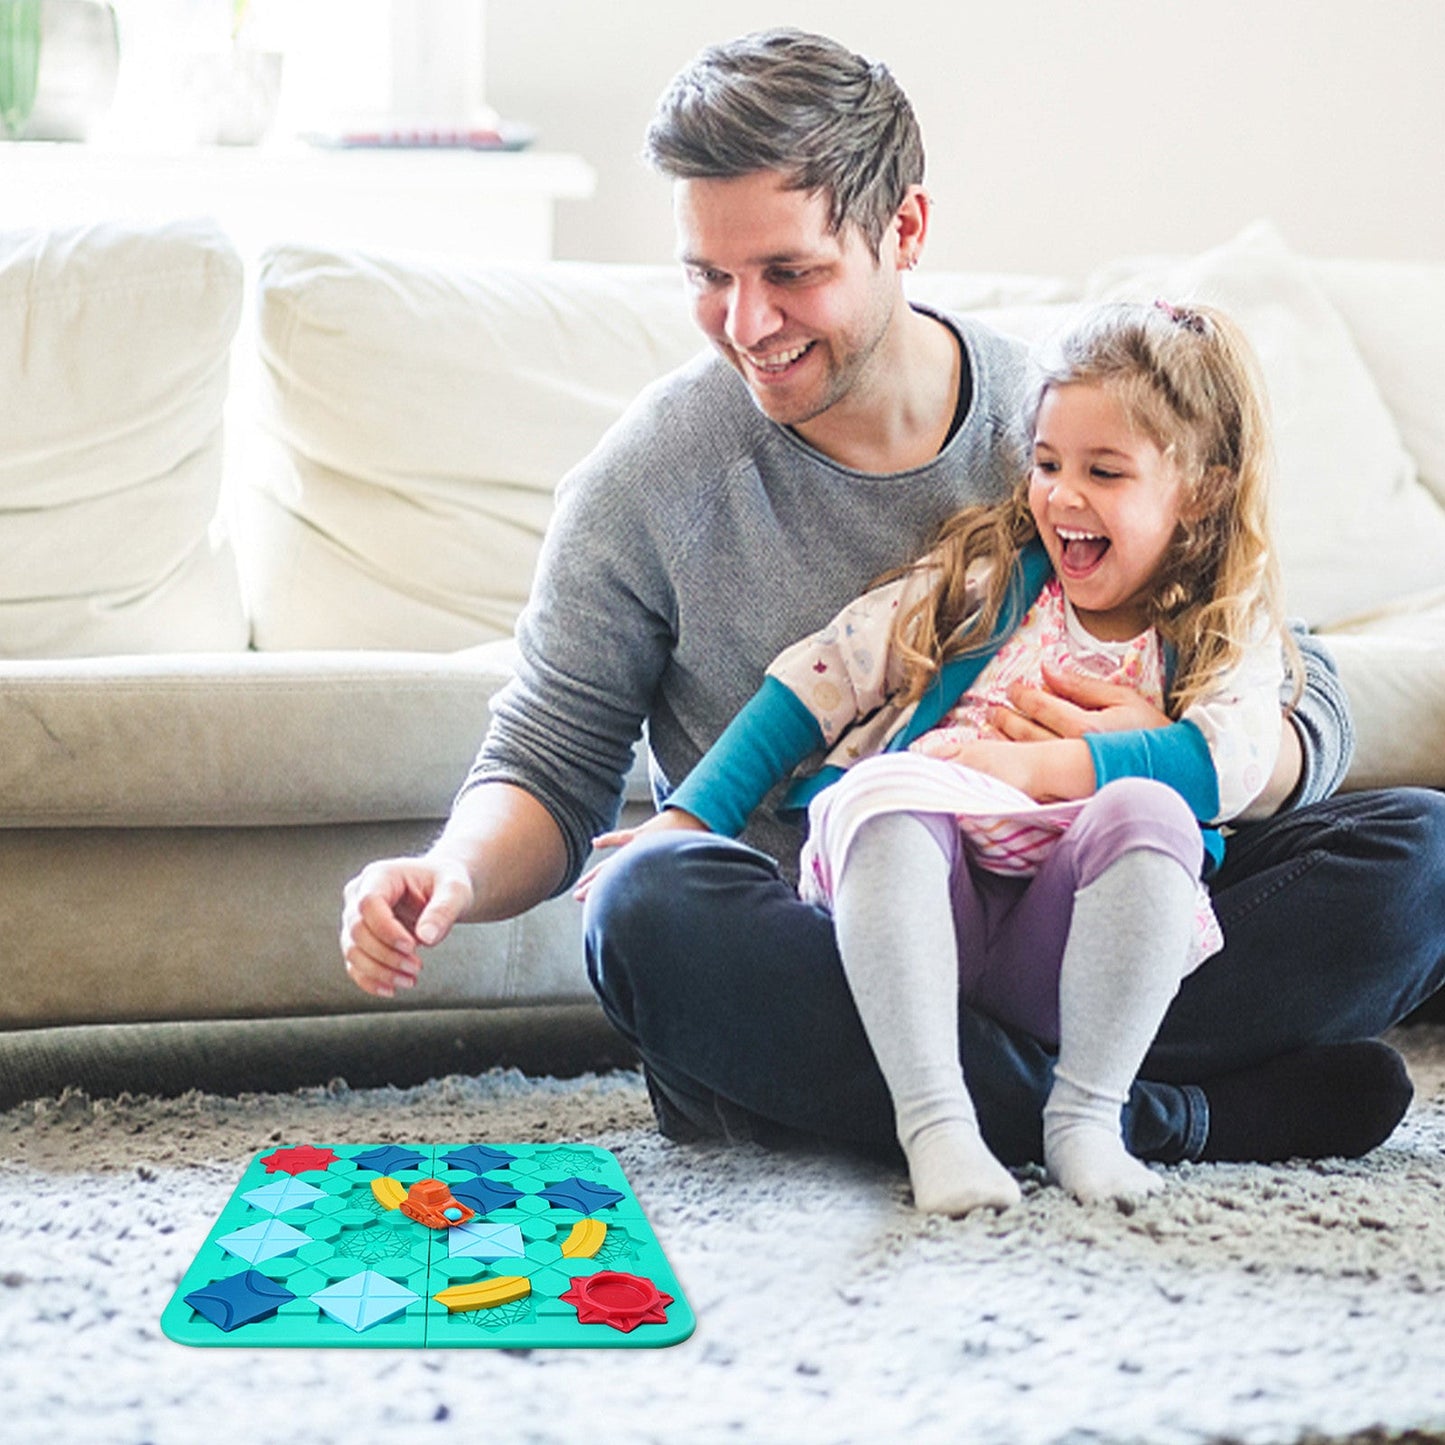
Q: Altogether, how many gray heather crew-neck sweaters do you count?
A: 1